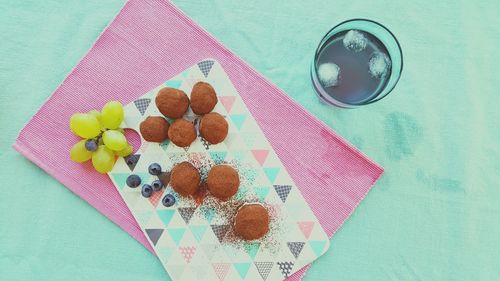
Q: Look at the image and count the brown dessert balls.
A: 8